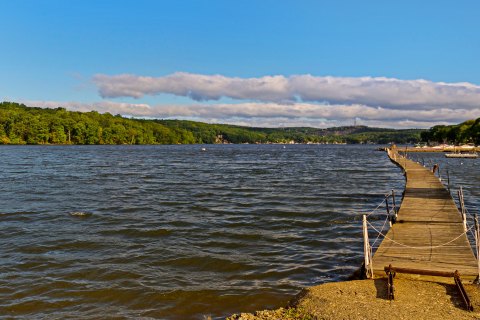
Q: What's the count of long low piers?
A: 1